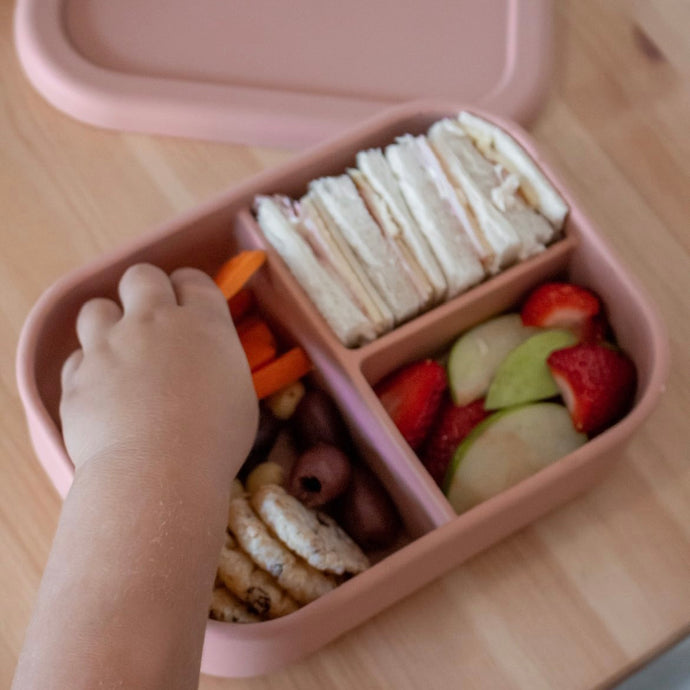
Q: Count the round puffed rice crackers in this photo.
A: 4